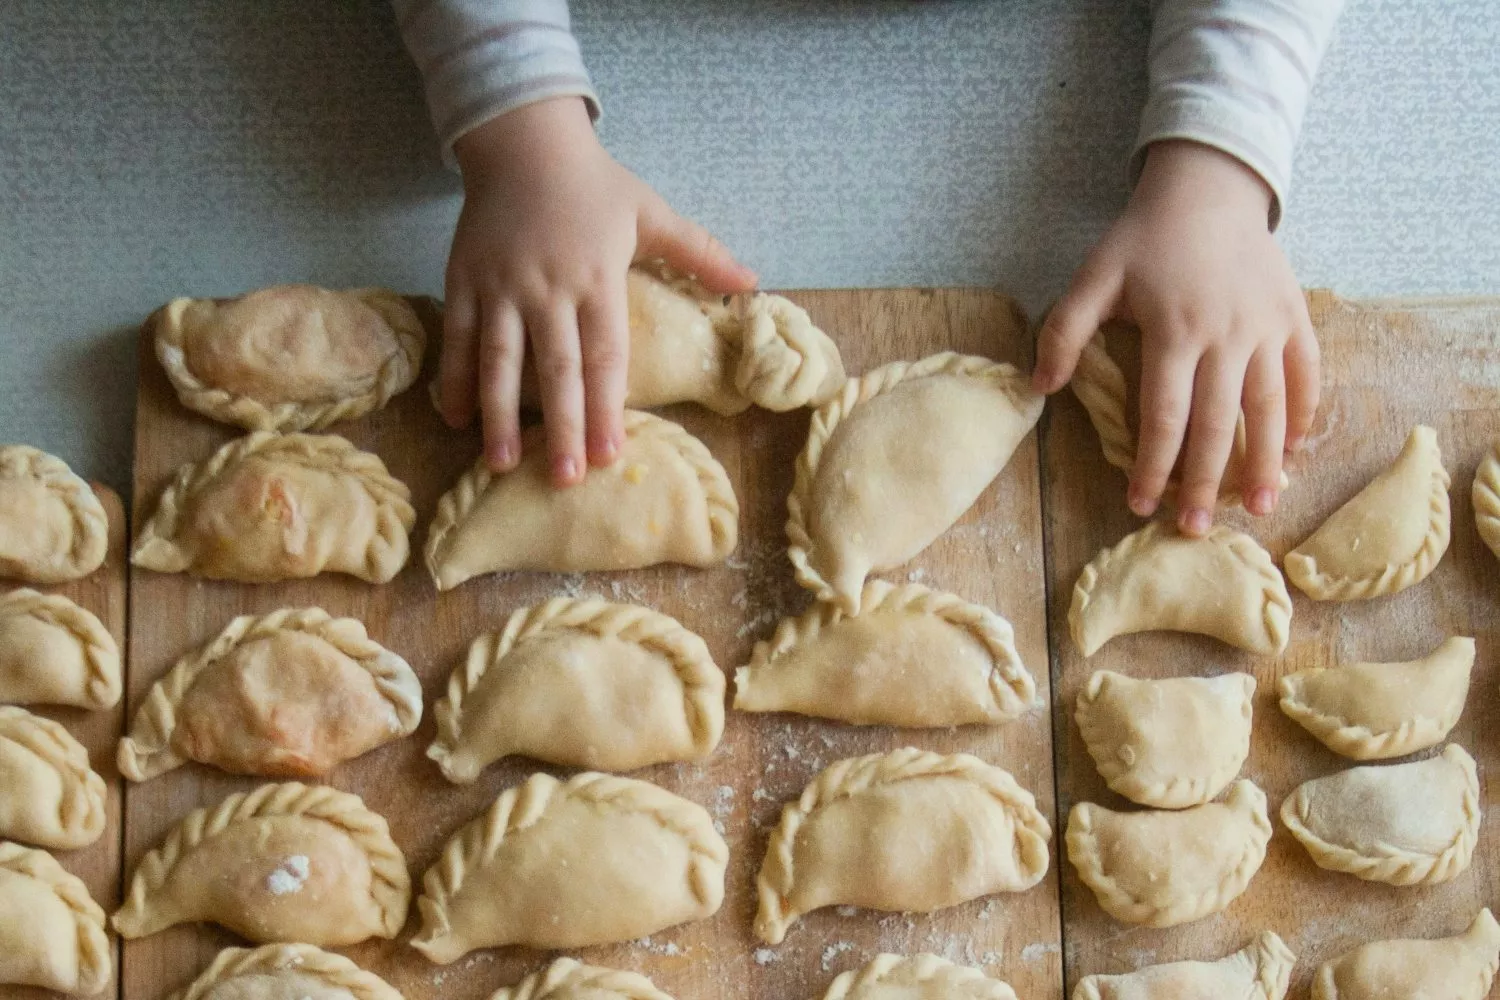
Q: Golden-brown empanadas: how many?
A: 0